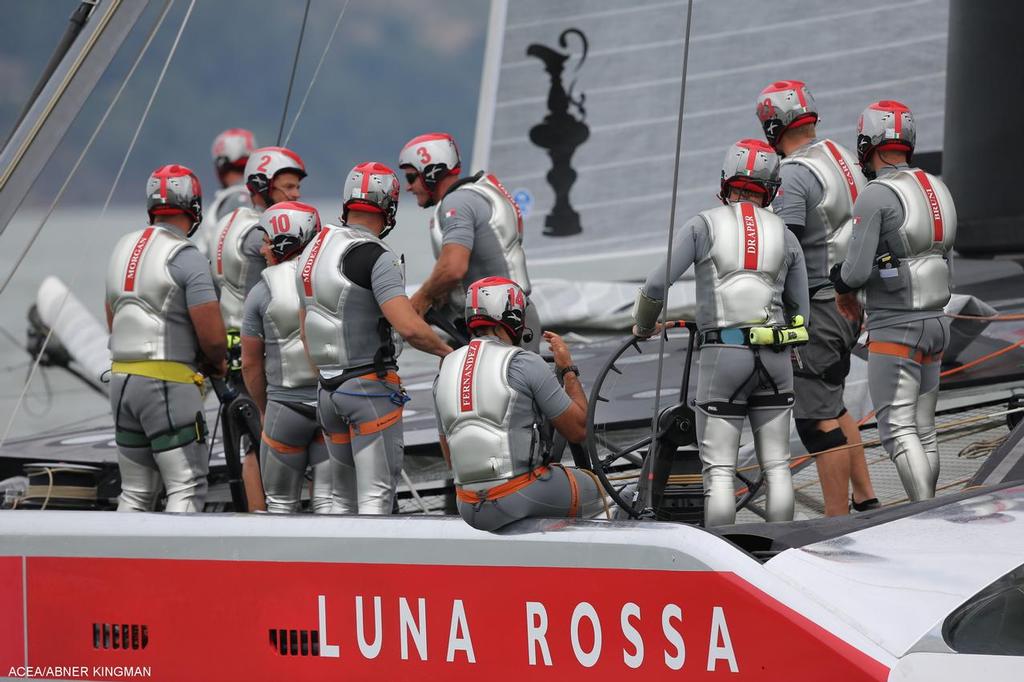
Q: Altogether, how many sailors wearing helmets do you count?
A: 10